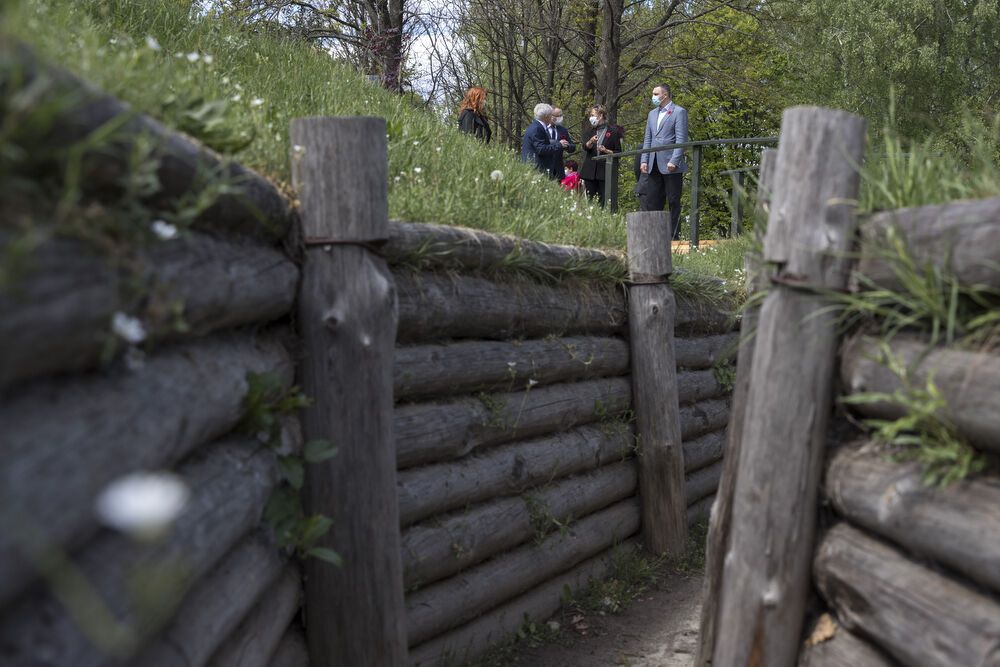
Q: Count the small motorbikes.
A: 0